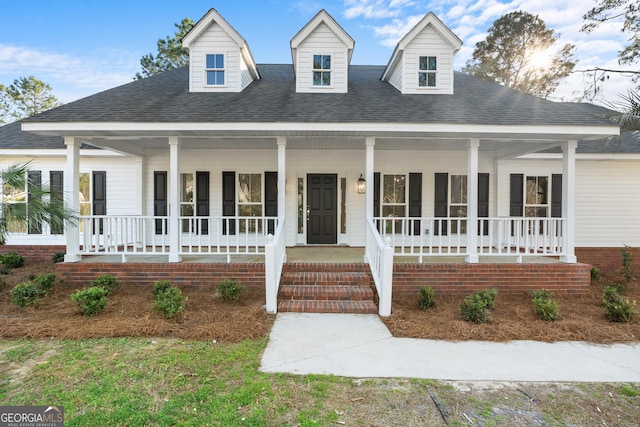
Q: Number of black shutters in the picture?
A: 13